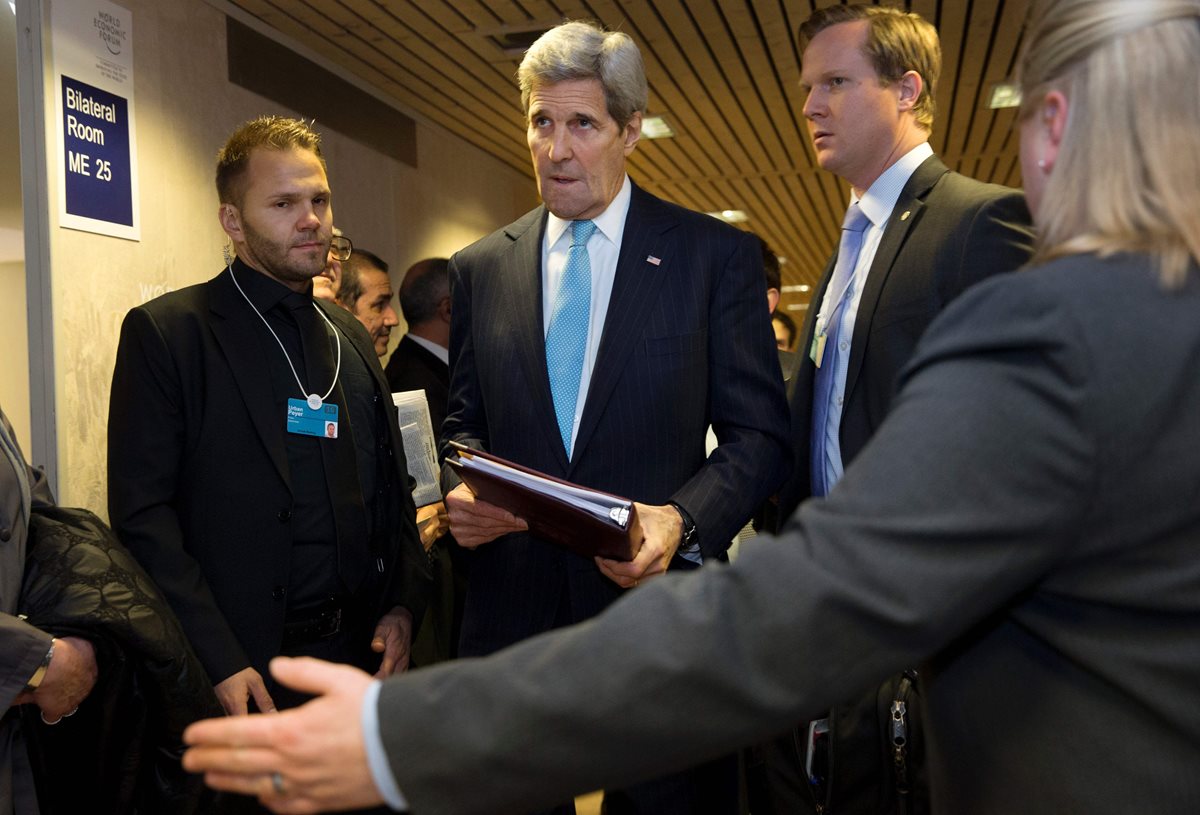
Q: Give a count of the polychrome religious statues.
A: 0